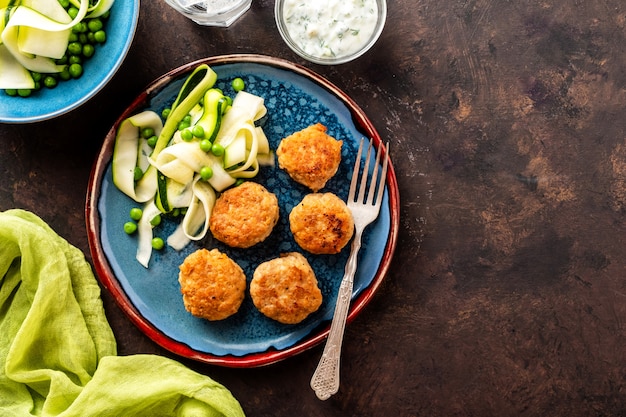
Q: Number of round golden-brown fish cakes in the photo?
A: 5